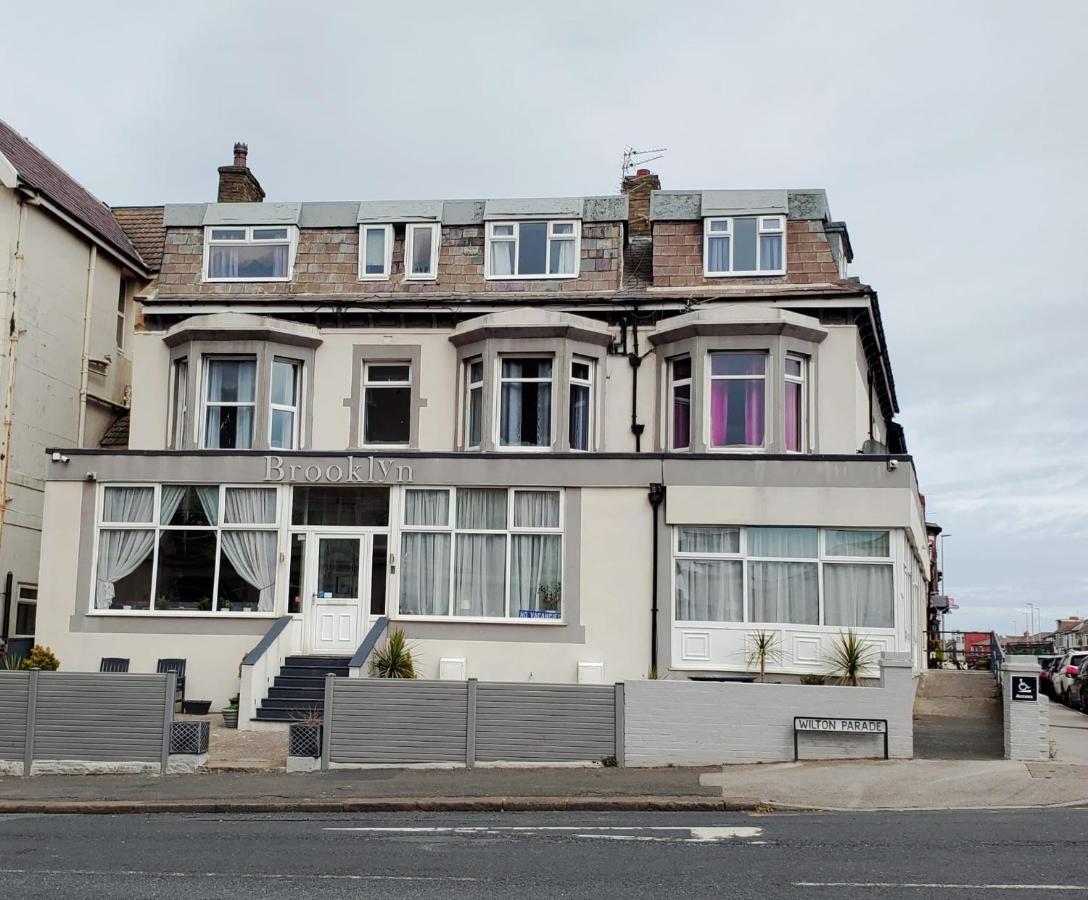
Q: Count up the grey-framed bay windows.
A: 3